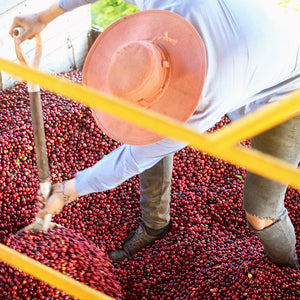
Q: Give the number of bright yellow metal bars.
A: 3